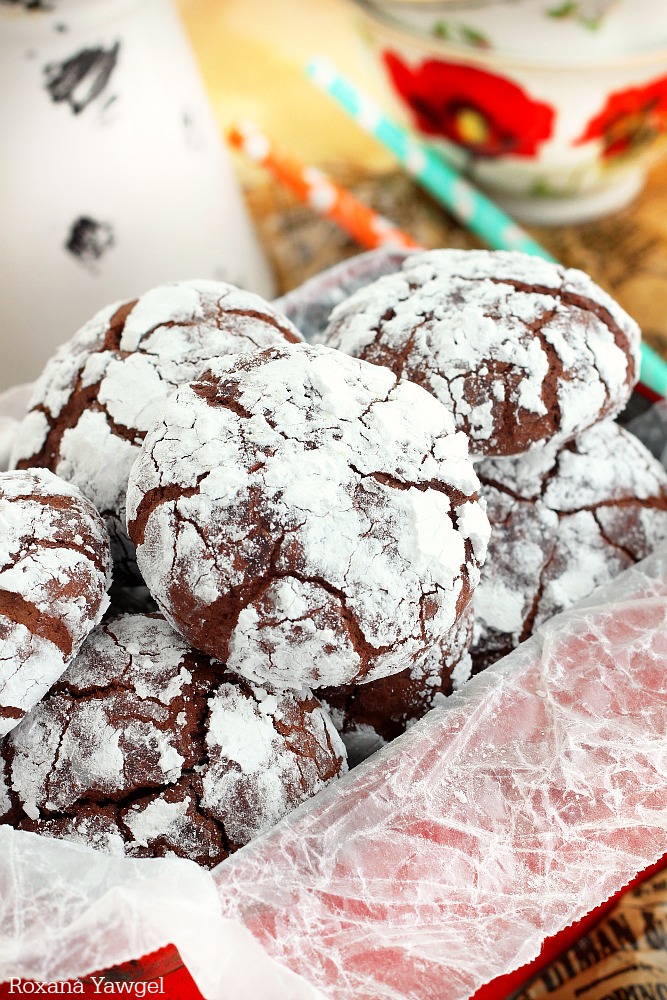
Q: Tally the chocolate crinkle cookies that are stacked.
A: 7